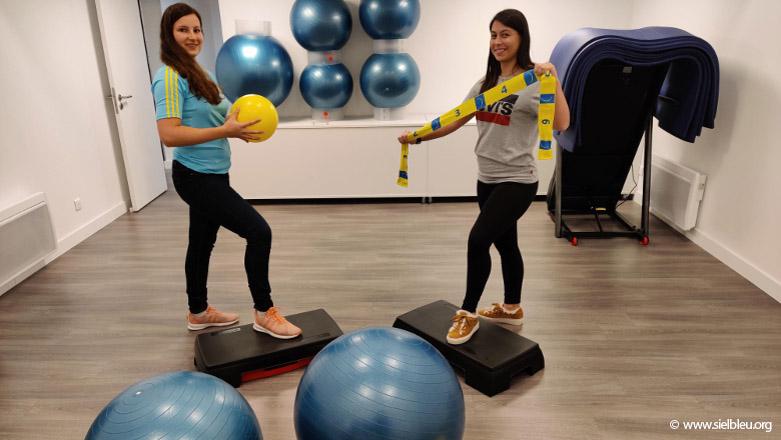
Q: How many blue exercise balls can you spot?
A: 7